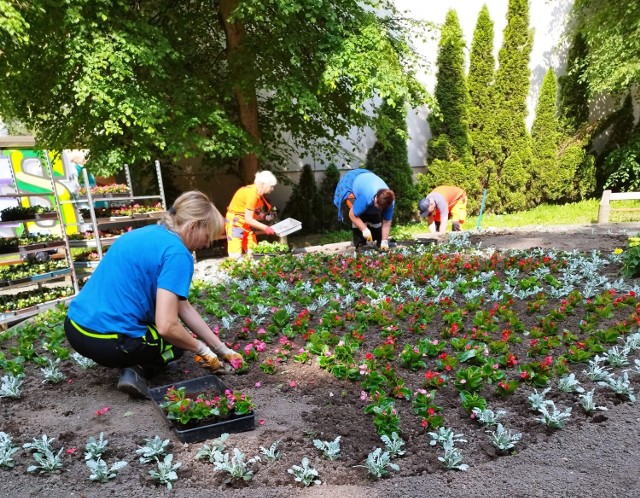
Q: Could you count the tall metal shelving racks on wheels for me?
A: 2